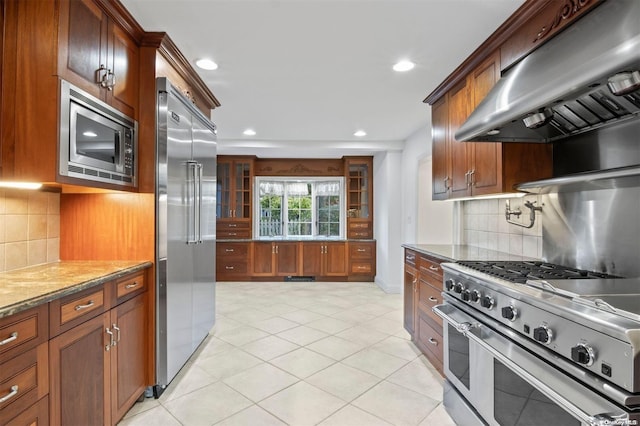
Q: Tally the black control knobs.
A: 8